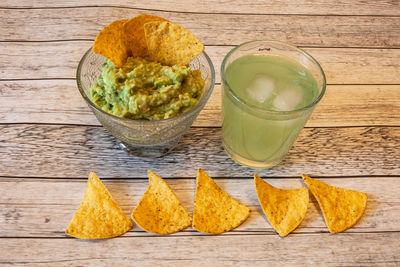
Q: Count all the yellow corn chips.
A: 8